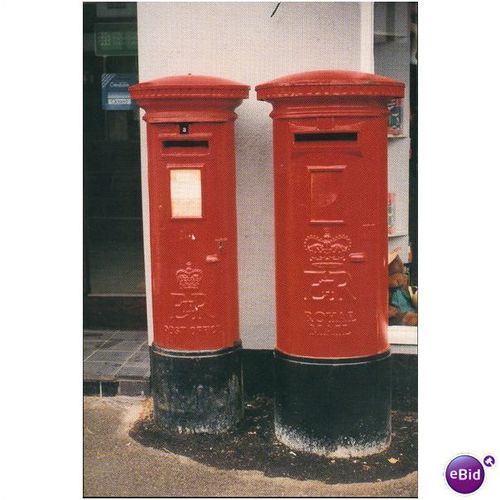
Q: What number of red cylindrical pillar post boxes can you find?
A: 2